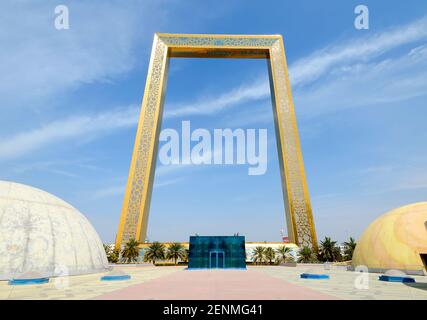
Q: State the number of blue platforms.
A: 4